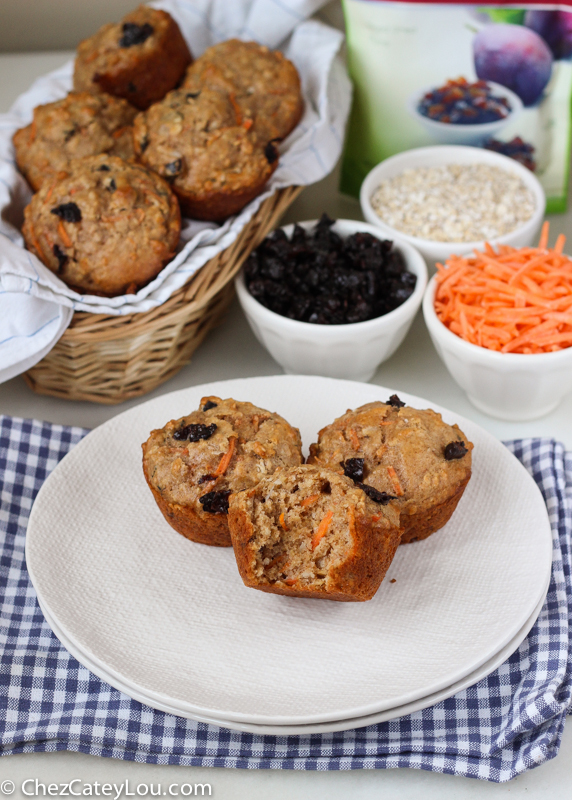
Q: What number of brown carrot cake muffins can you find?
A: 8